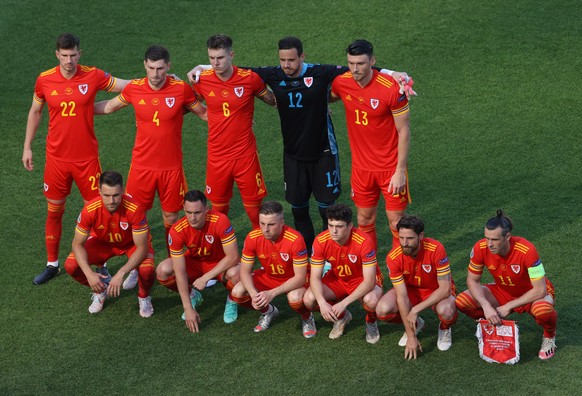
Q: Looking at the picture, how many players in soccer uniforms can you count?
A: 11